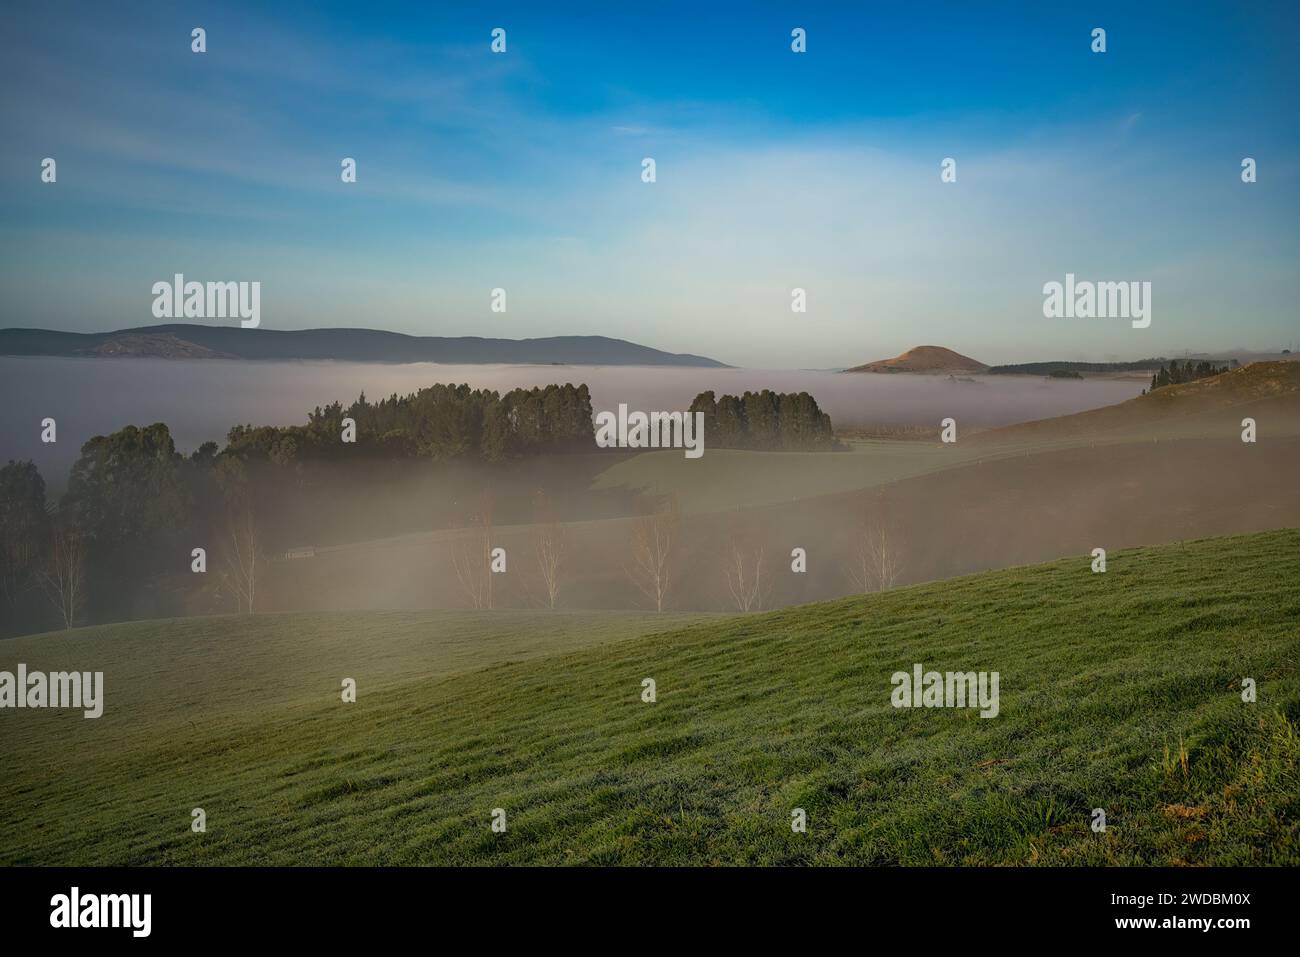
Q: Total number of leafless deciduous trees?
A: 7